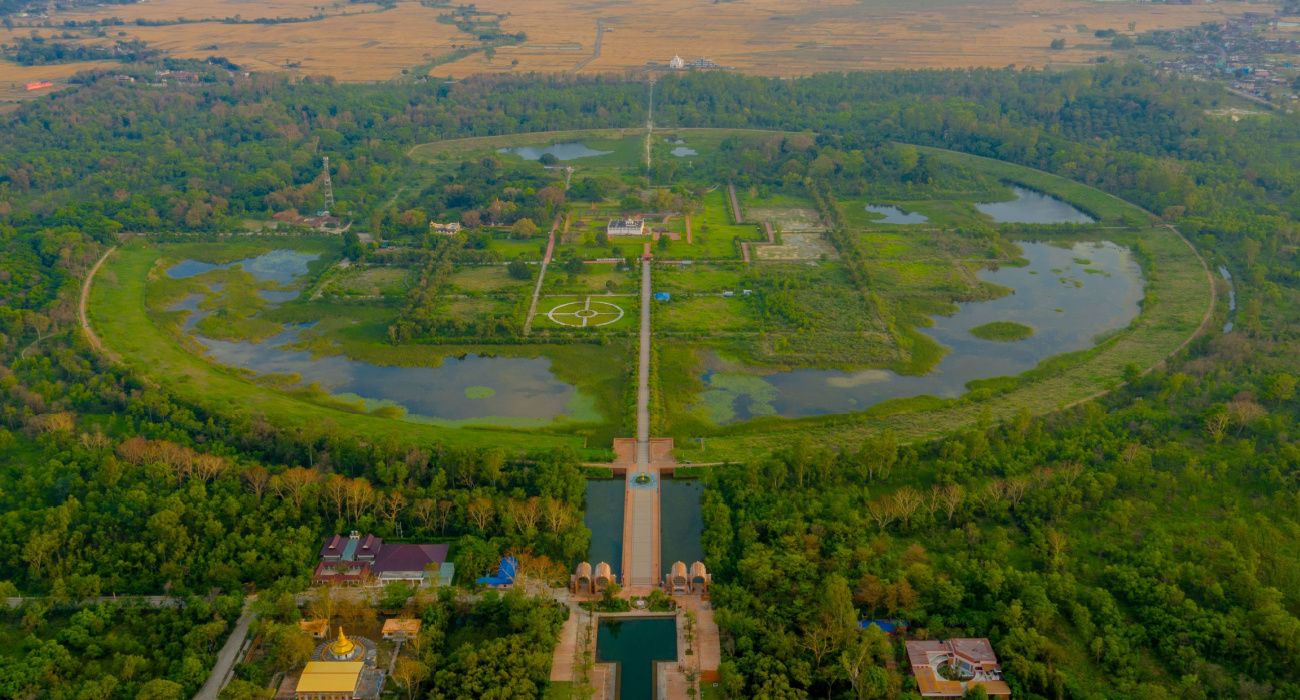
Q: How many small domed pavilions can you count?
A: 4